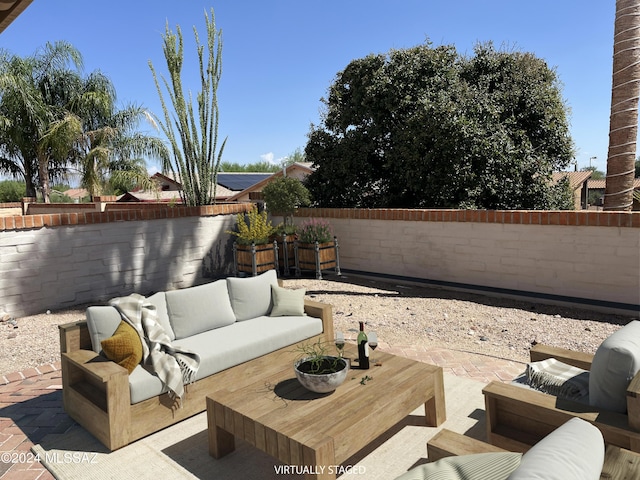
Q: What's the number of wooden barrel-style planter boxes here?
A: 3